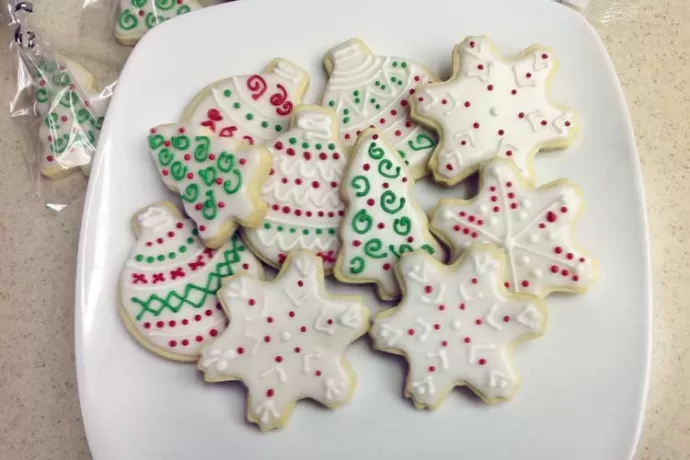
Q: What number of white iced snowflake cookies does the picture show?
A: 4